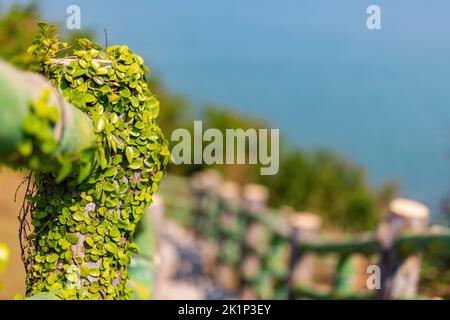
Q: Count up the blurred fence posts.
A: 5